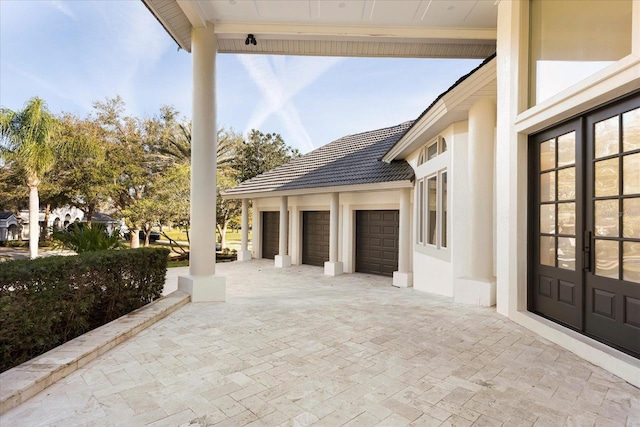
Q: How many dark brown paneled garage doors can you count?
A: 3